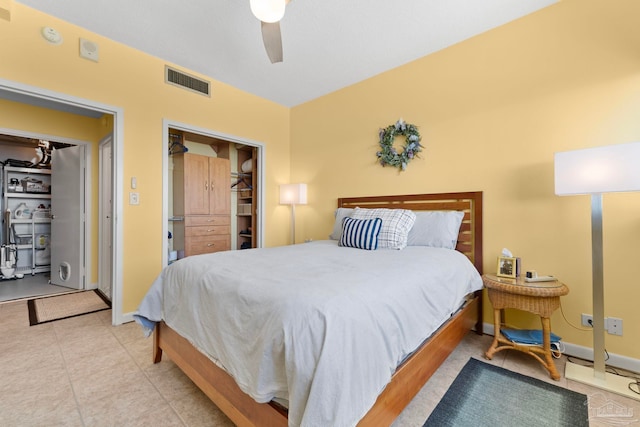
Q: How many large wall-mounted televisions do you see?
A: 0